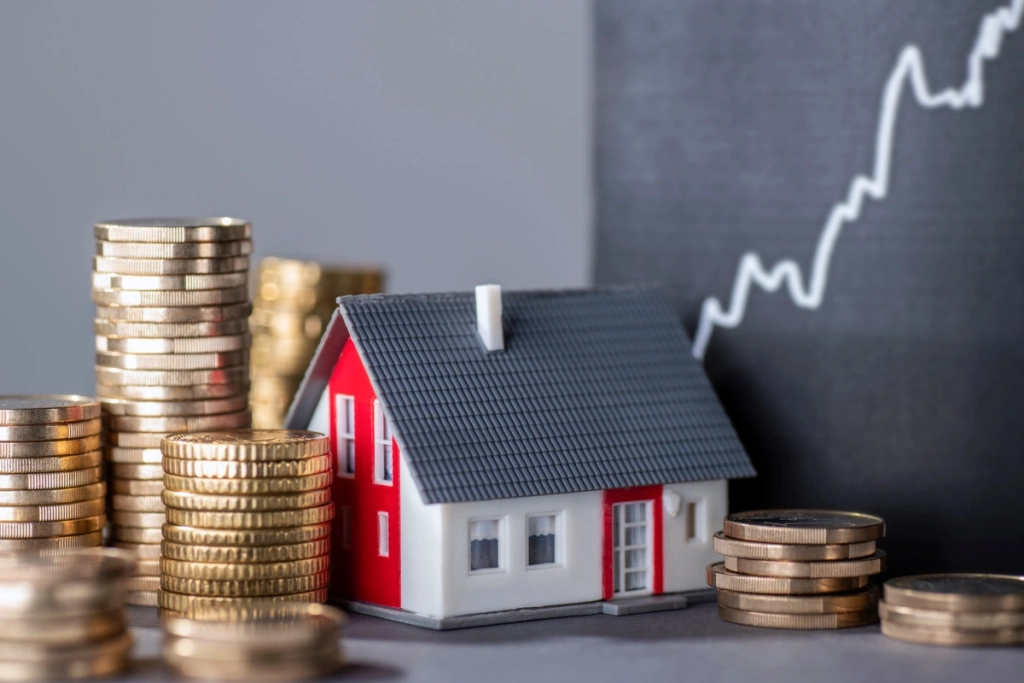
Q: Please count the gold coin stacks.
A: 8